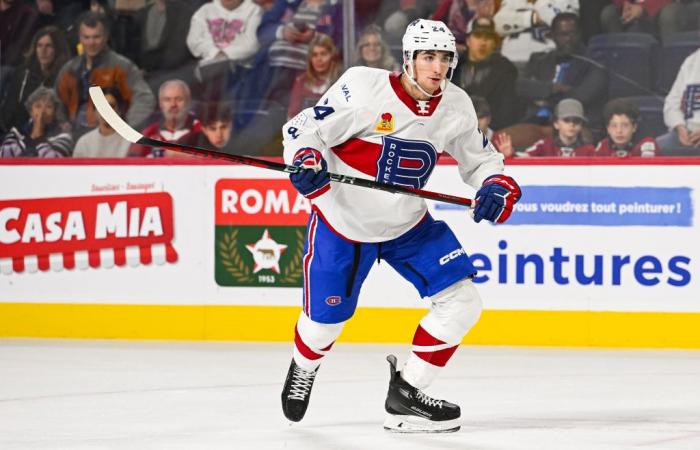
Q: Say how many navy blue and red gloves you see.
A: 2